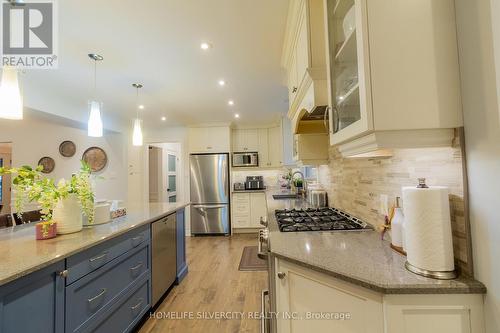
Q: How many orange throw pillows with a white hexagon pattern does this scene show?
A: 0